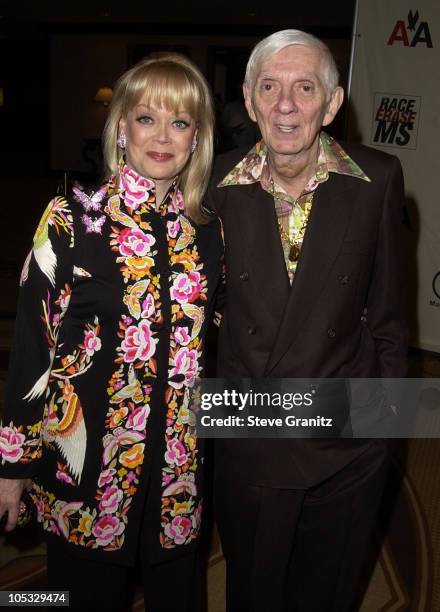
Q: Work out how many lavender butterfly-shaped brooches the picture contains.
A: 2